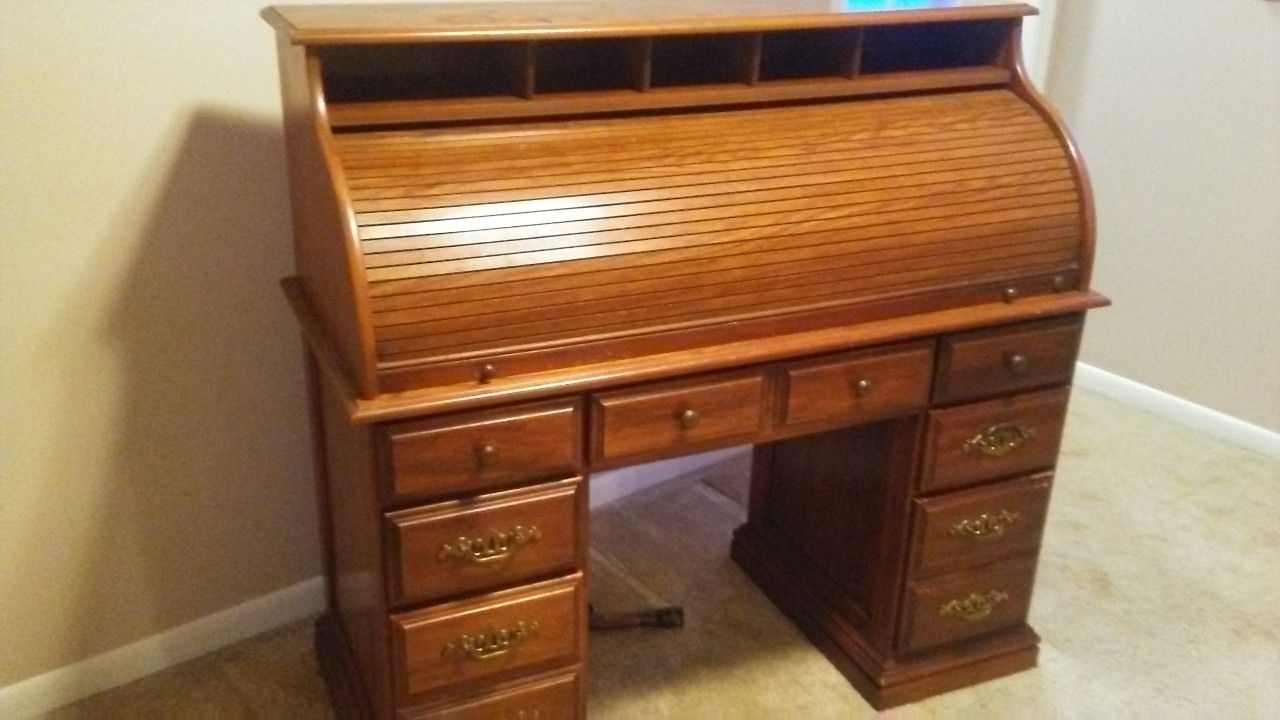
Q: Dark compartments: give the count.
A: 5